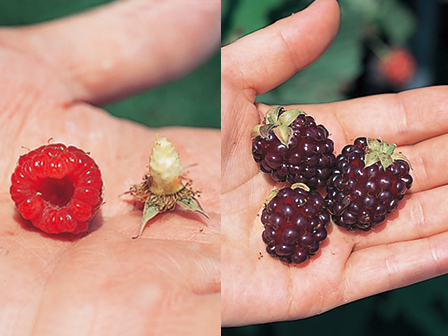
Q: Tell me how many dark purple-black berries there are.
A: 3